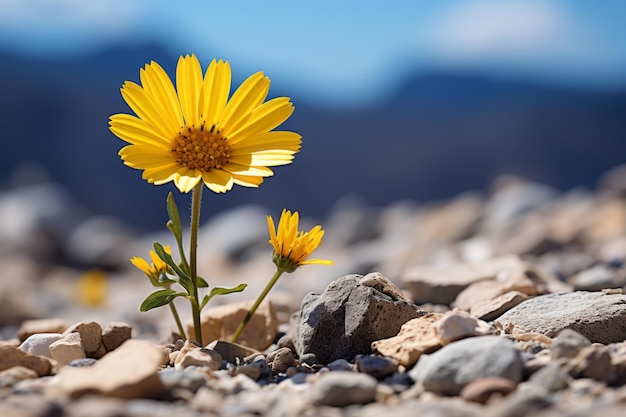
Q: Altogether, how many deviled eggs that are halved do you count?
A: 0